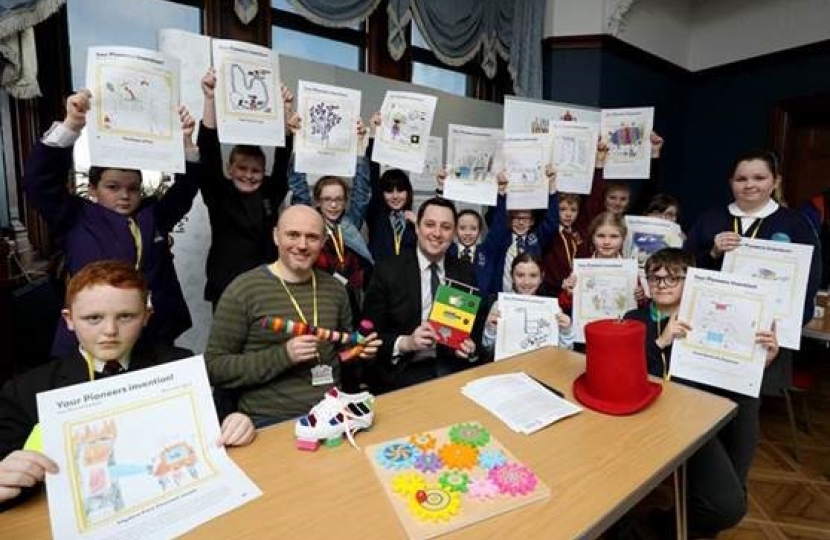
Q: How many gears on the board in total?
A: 11